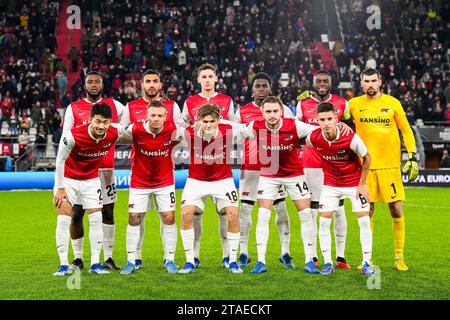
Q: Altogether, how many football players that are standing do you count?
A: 11